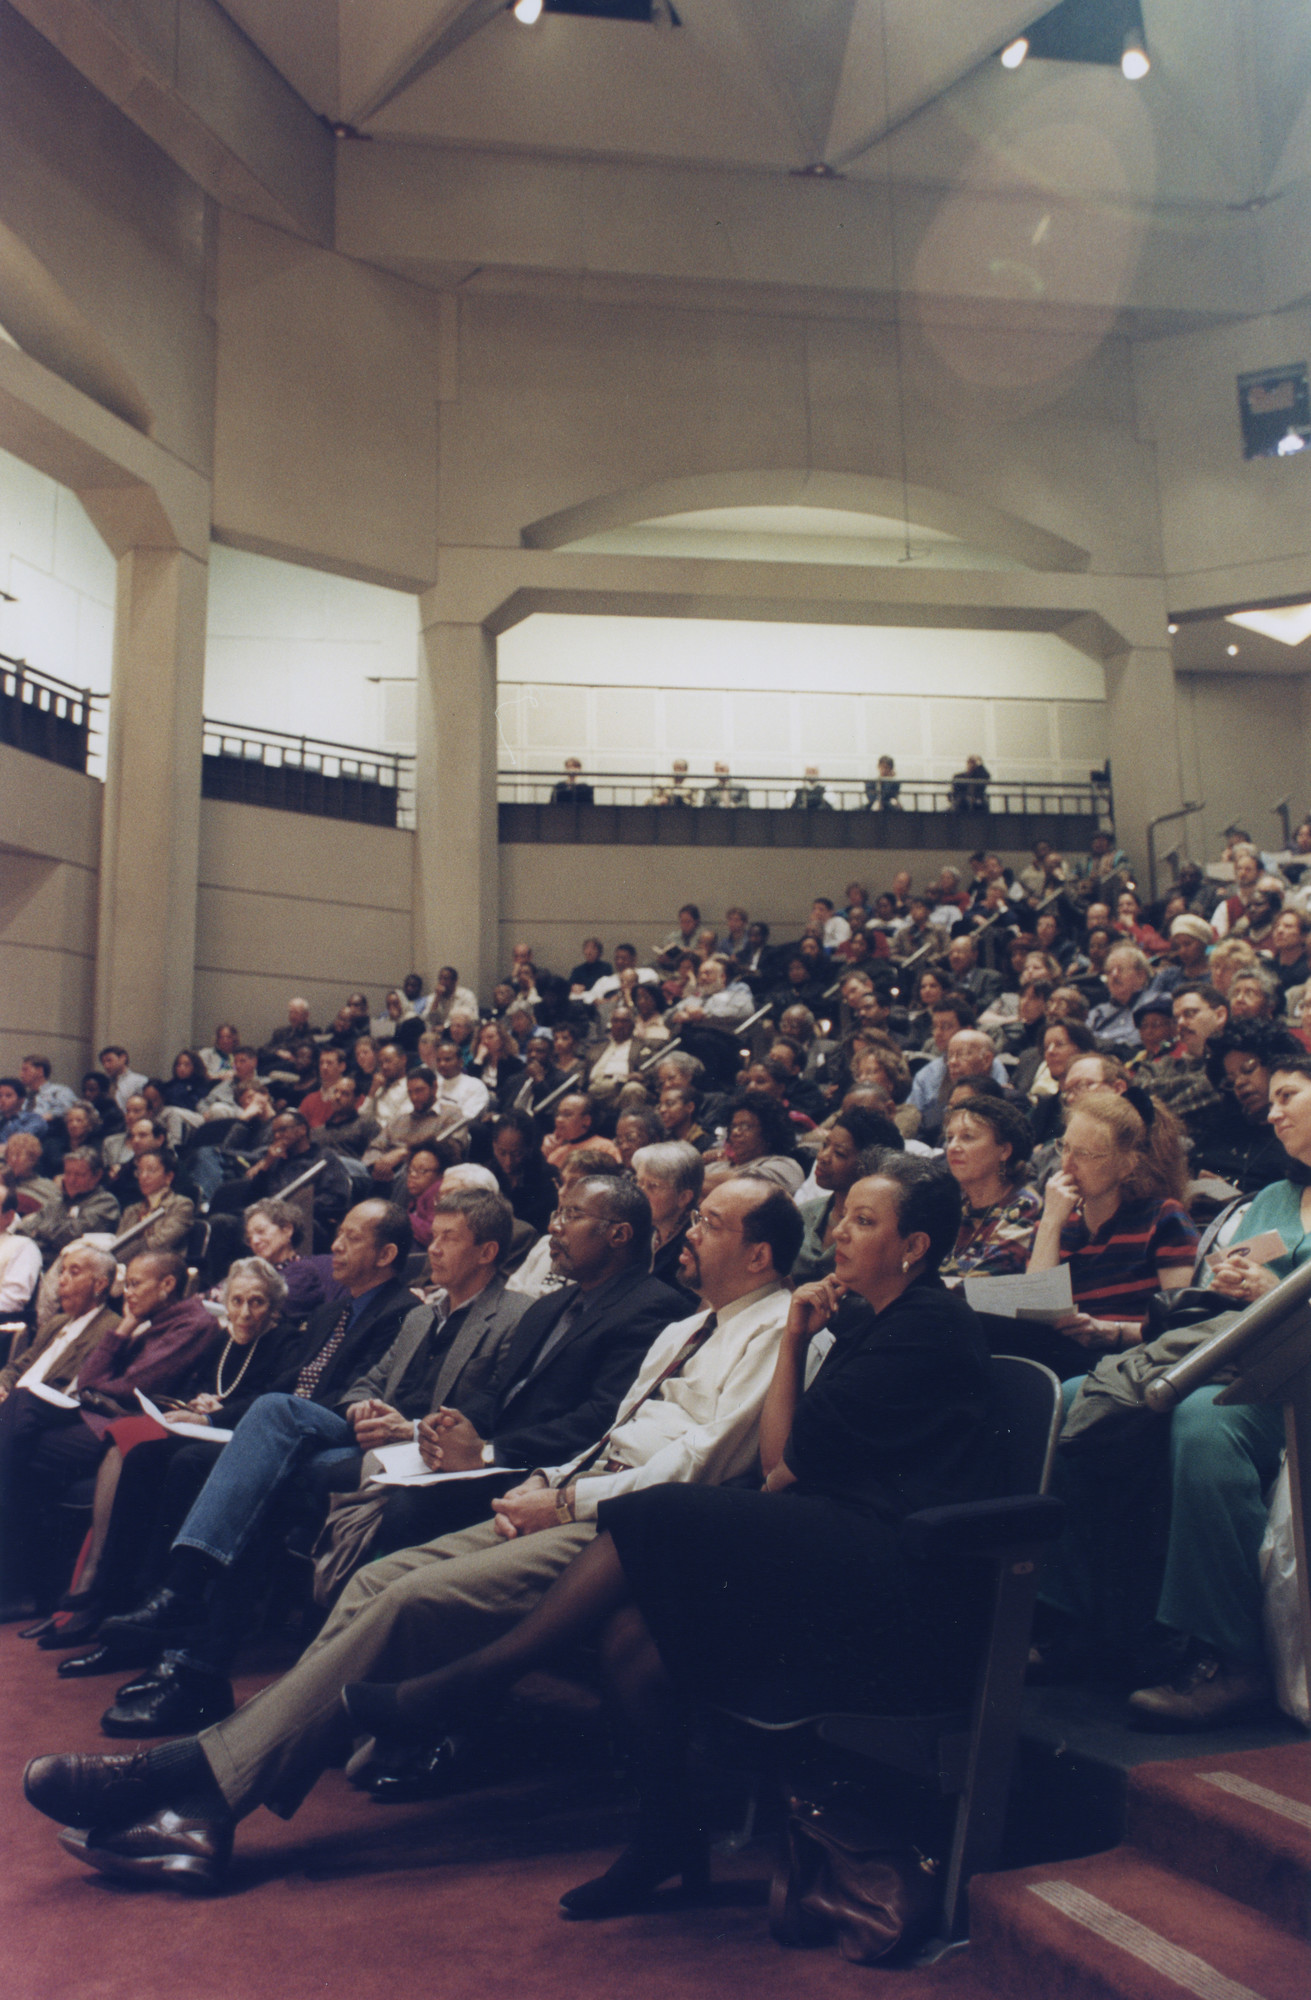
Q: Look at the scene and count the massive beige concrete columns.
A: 3